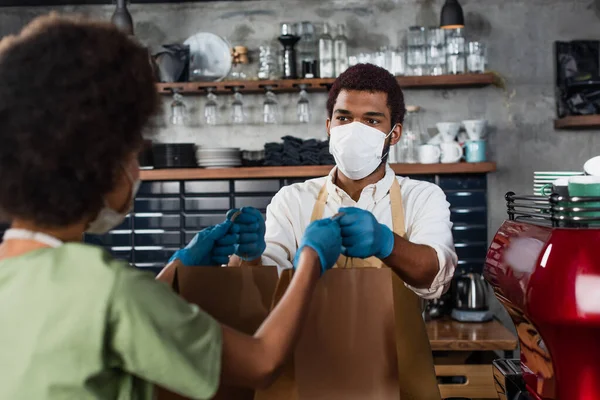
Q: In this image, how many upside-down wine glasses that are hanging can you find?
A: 5